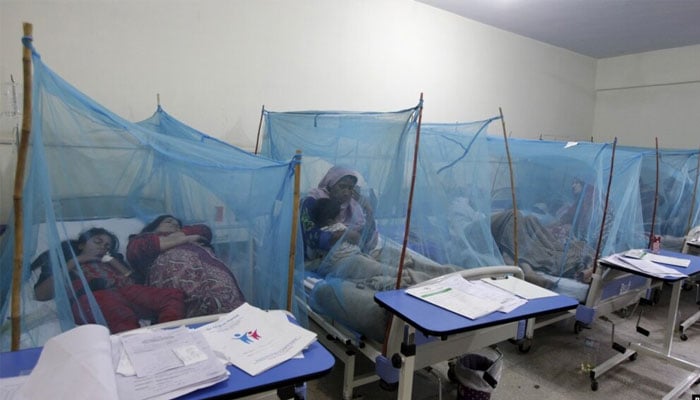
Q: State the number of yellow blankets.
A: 0